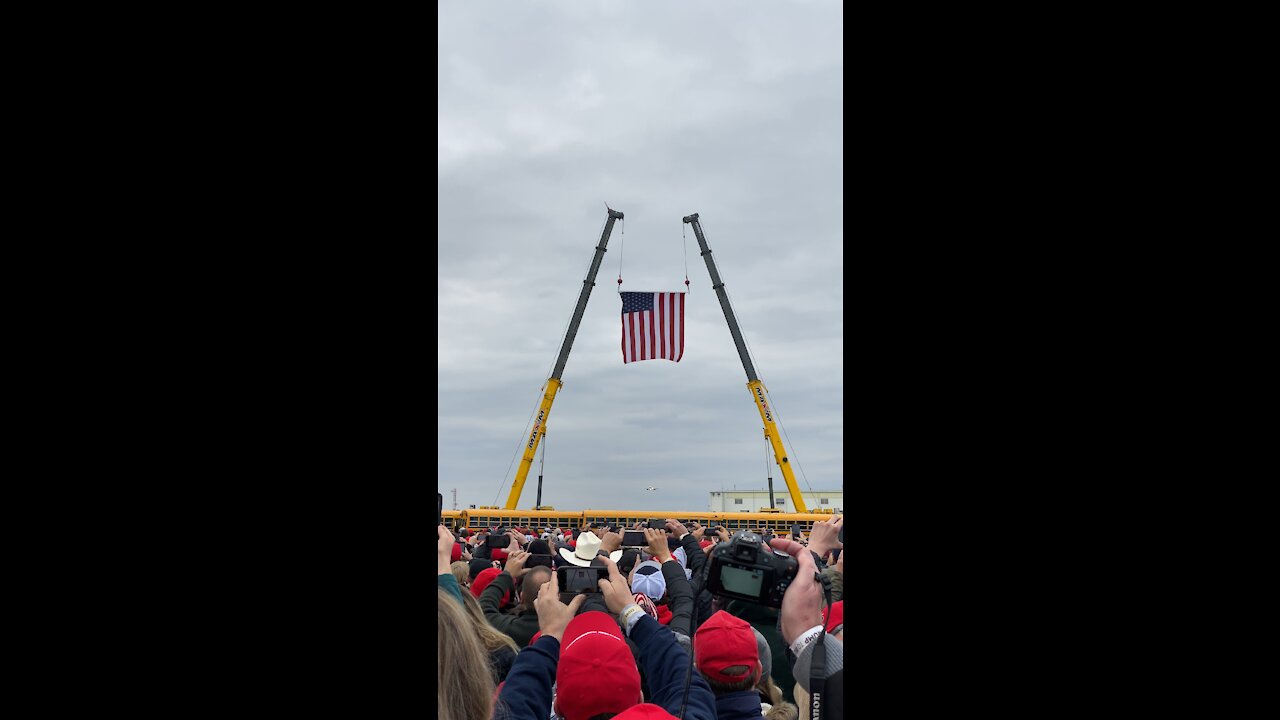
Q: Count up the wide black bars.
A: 2